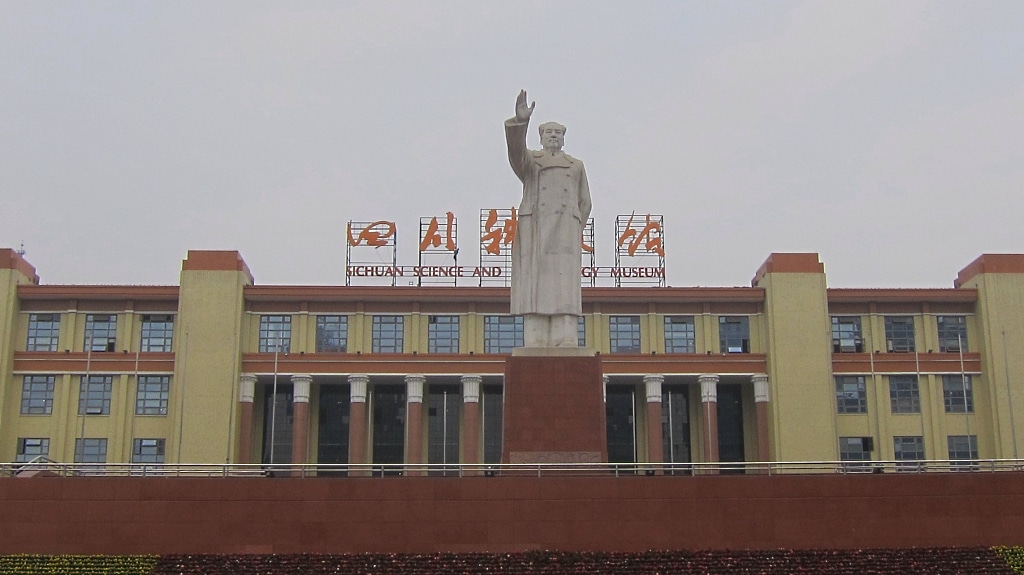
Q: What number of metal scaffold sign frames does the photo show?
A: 5